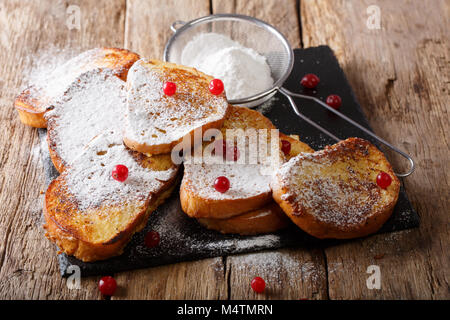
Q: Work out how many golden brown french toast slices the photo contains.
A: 7